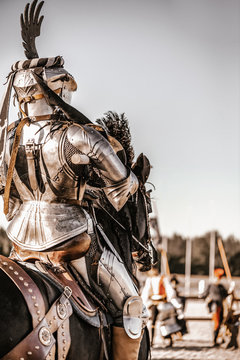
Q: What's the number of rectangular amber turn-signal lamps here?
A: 0